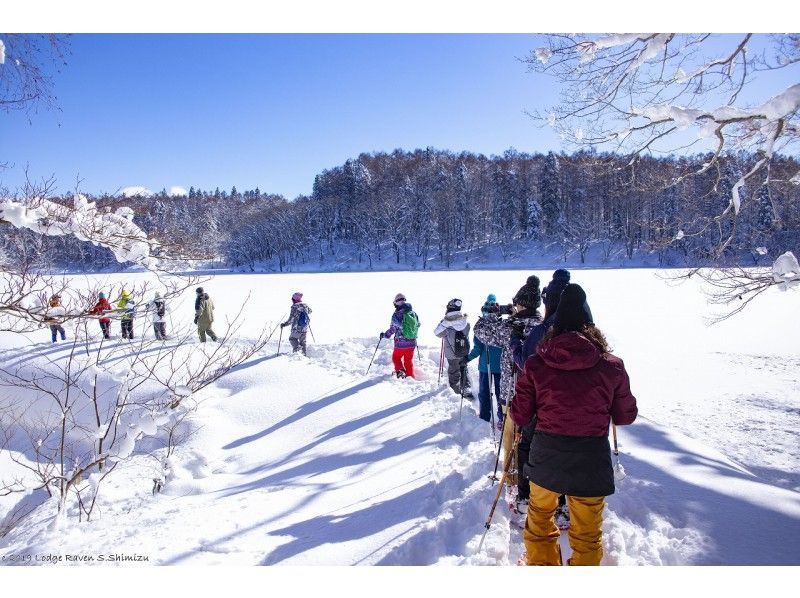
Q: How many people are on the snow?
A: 12